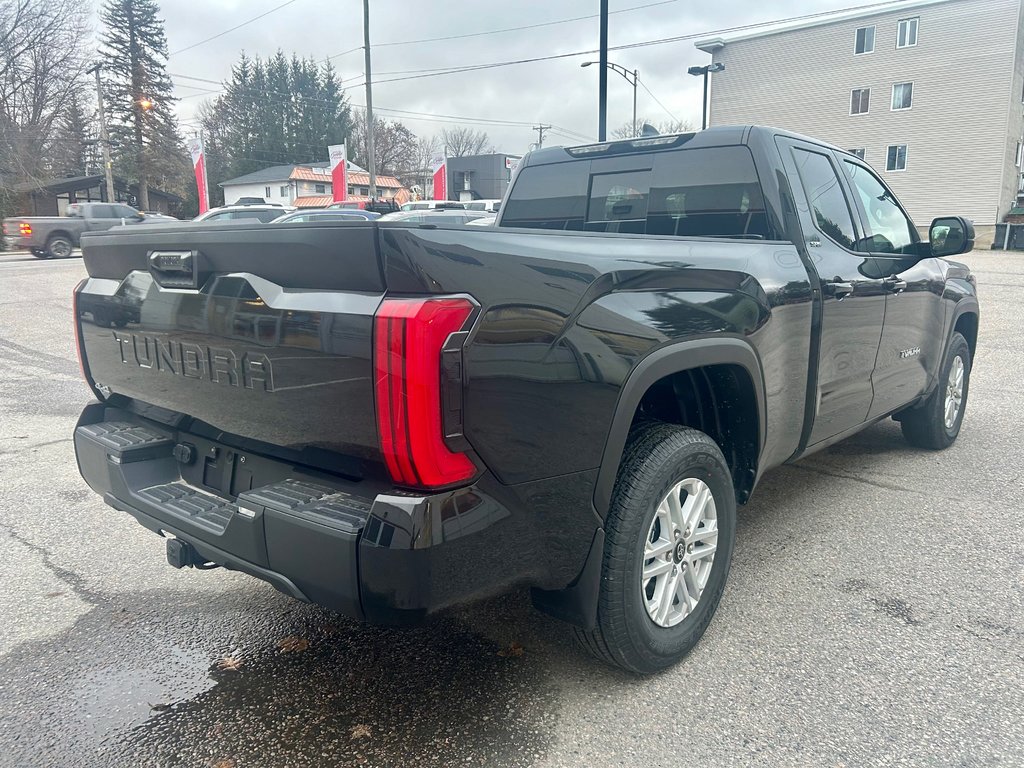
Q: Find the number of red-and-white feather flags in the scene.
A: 3